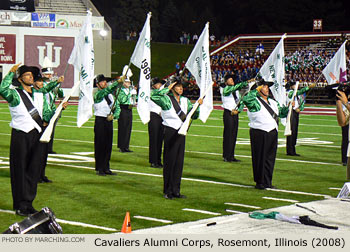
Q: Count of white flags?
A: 5